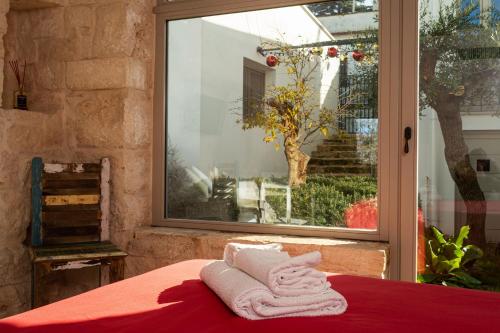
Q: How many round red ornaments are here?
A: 3